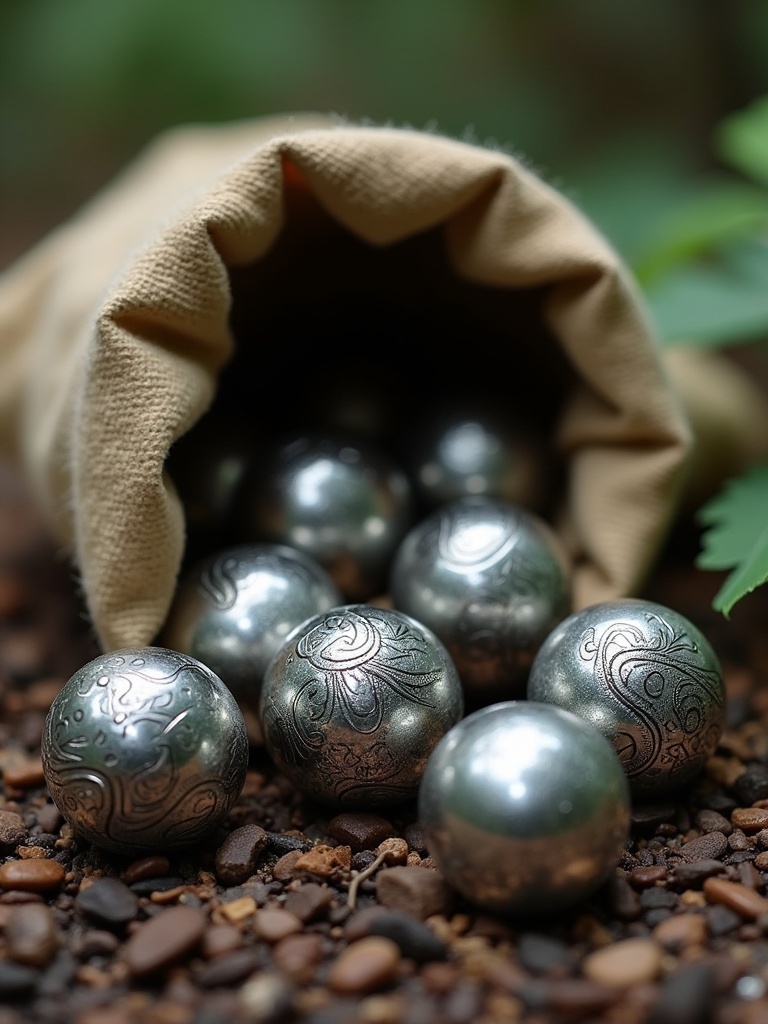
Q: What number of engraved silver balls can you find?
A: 5